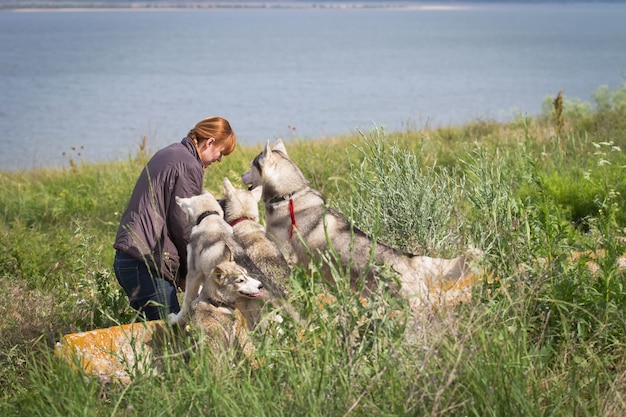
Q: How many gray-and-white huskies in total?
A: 4